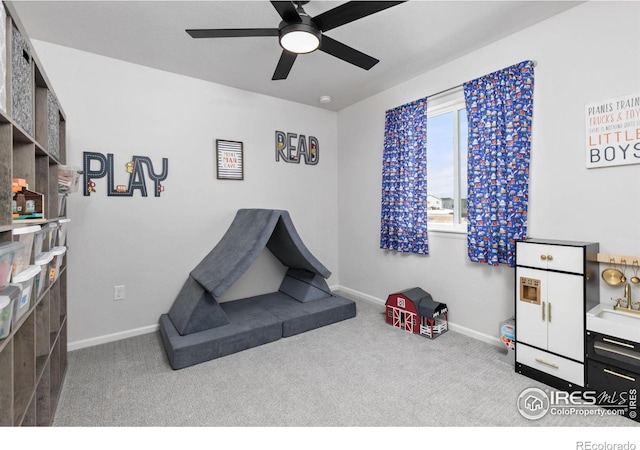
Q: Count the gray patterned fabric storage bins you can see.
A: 2